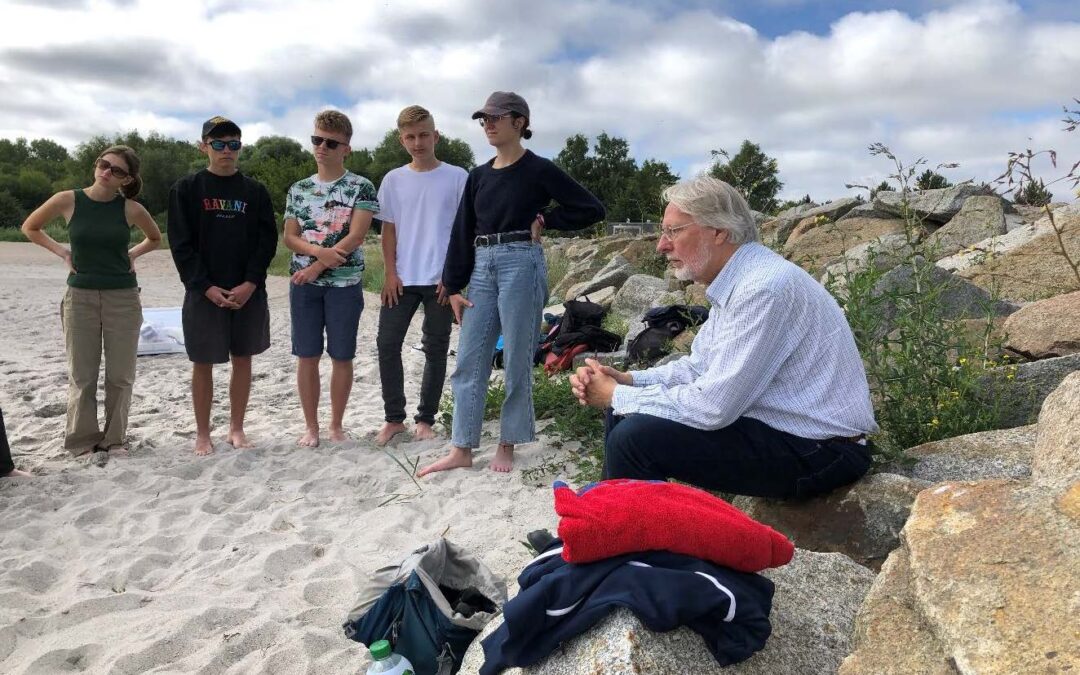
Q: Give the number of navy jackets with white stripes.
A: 1